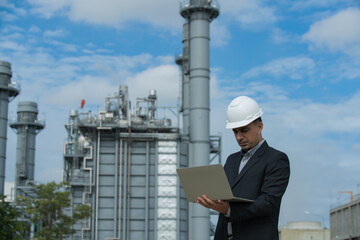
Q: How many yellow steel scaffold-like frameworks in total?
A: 0